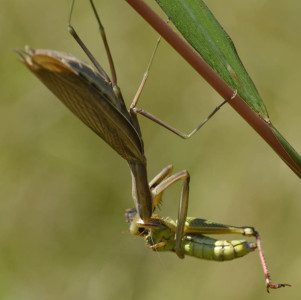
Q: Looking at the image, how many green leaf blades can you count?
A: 1